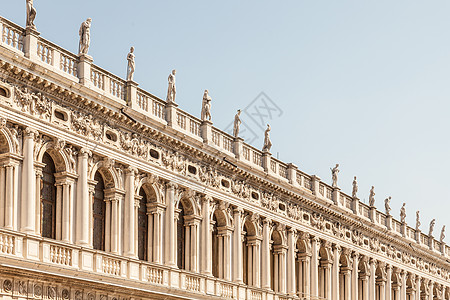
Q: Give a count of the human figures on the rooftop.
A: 15